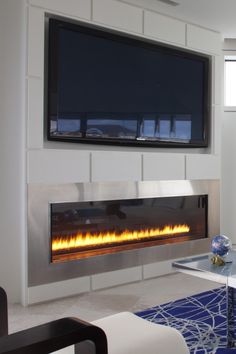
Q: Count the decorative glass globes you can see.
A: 1